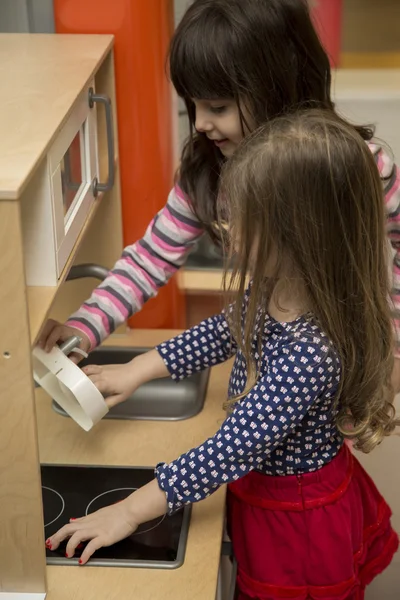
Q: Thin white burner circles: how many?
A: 2